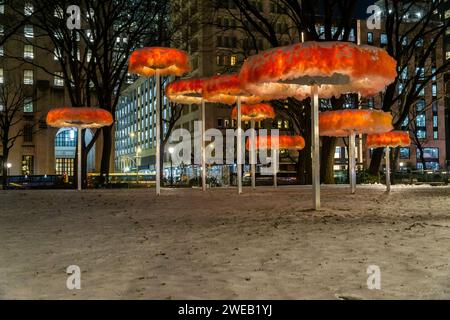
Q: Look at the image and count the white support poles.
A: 9